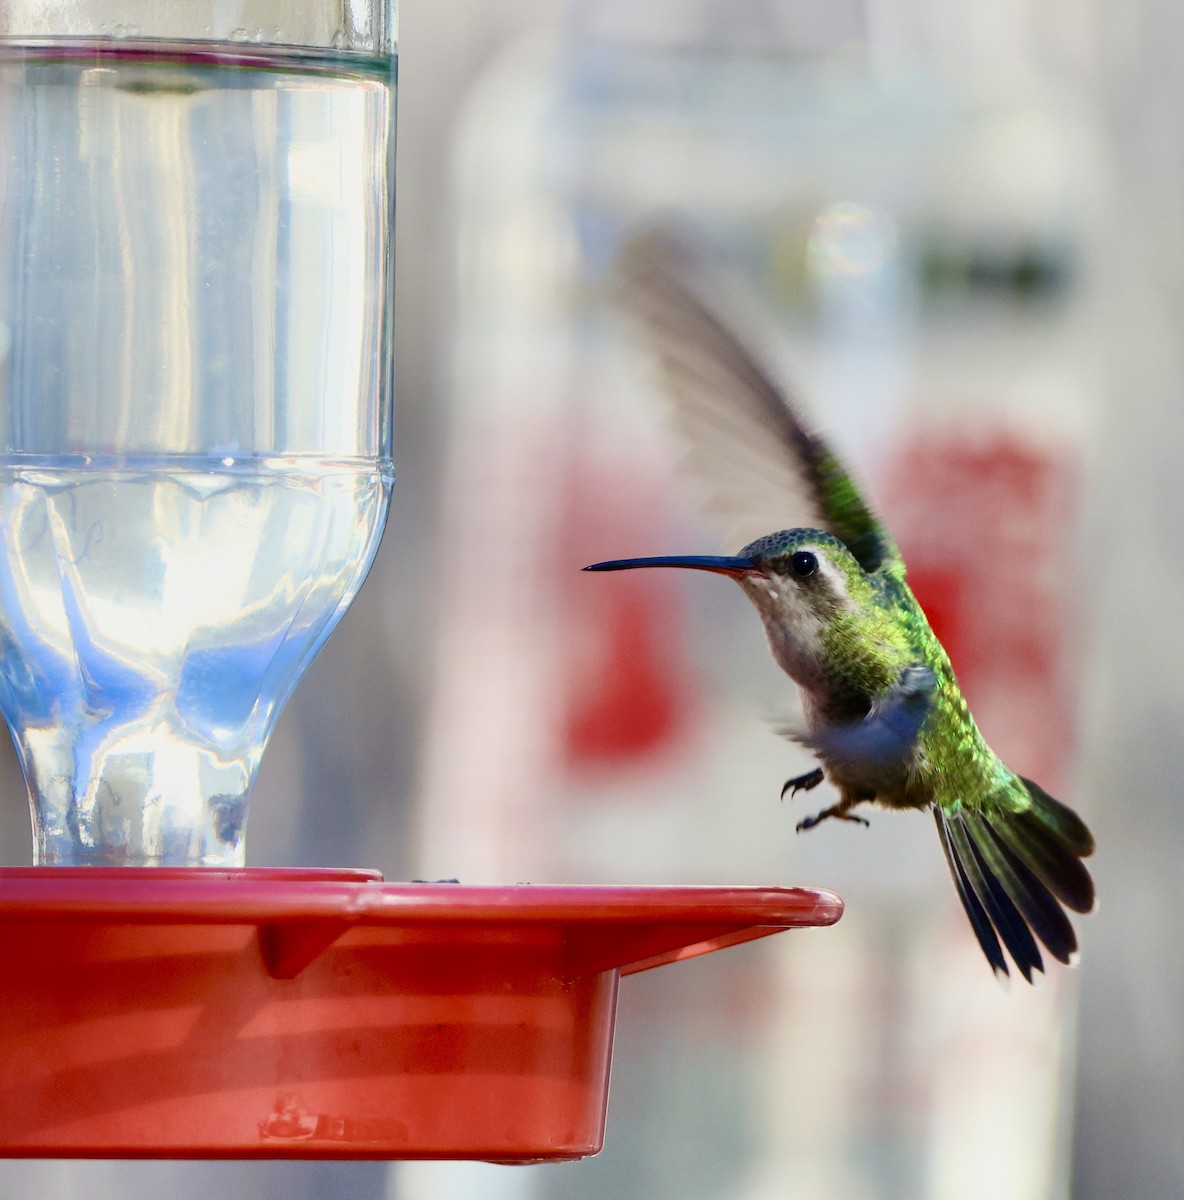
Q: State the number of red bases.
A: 1